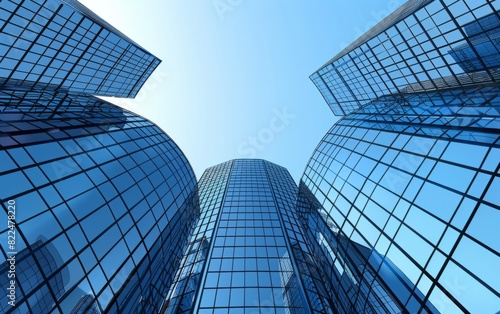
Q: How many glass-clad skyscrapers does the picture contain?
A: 5